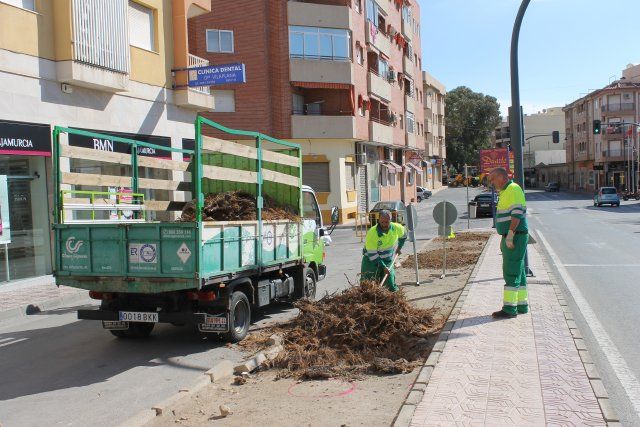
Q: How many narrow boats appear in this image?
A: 0